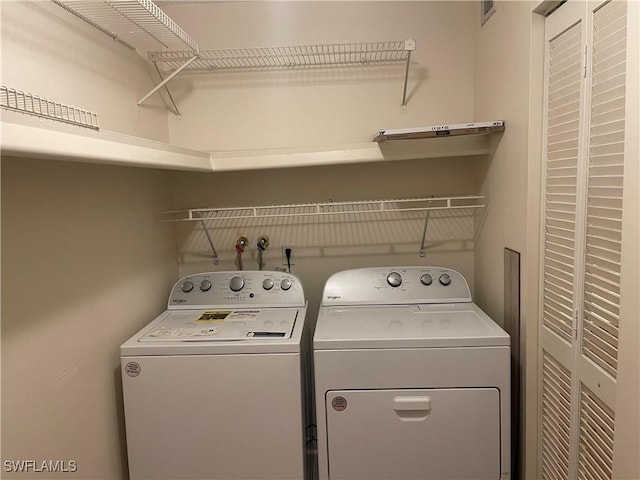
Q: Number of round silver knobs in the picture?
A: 8